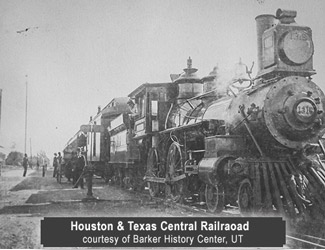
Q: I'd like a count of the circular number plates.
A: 1